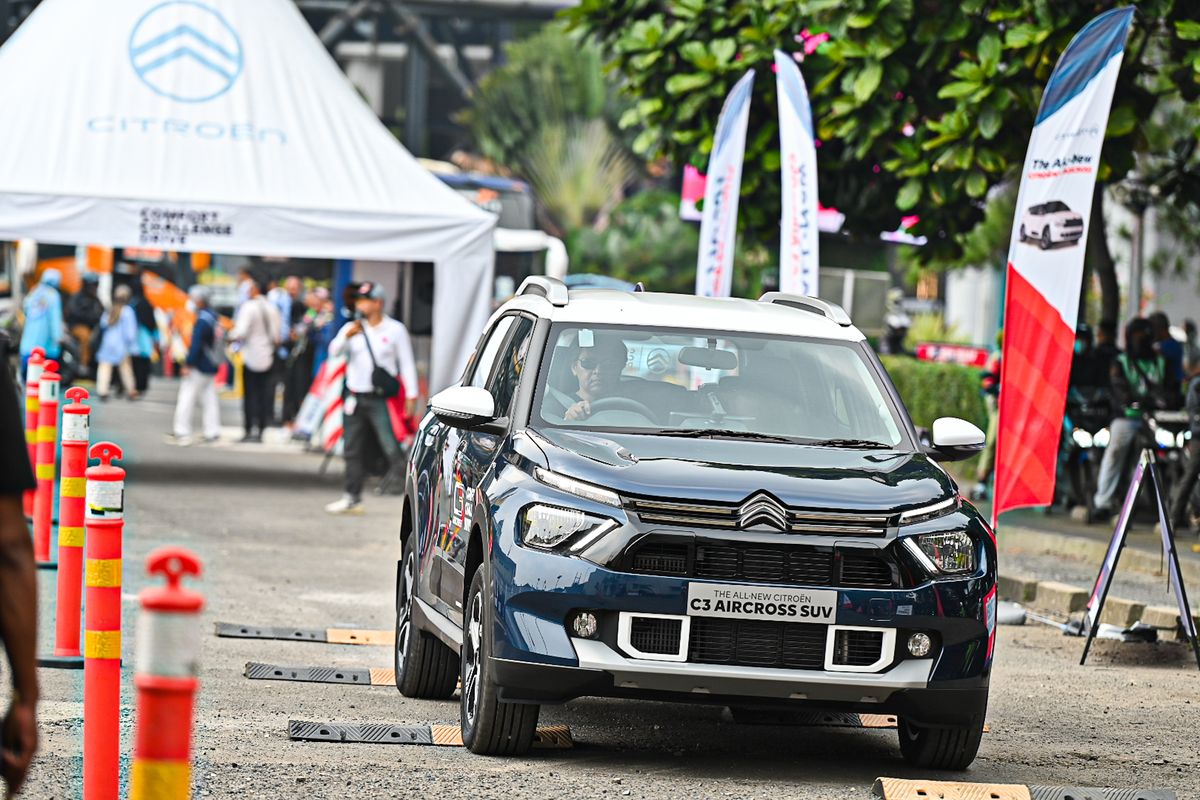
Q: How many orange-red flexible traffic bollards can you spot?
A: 5